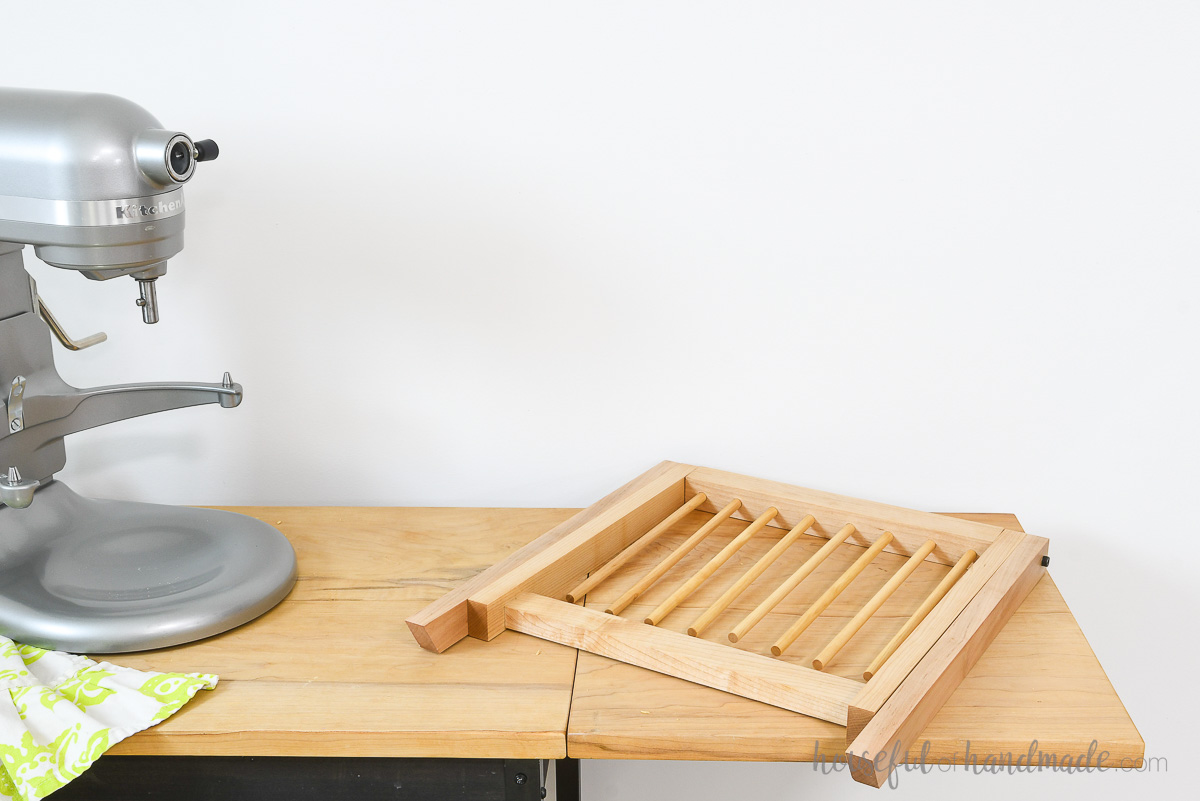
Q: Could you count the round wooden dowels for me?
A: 8